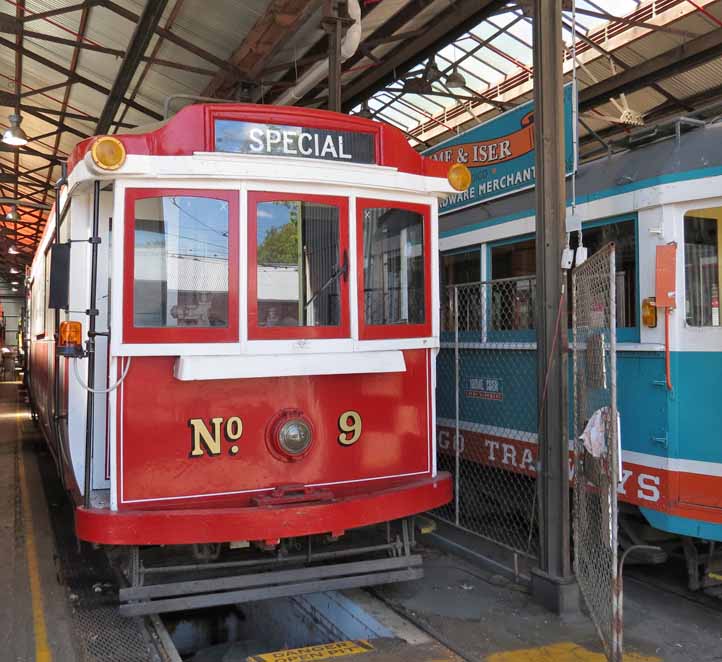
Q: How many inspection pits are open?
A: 1